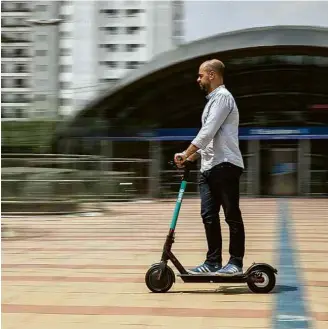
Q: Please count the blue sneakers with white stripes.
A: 2